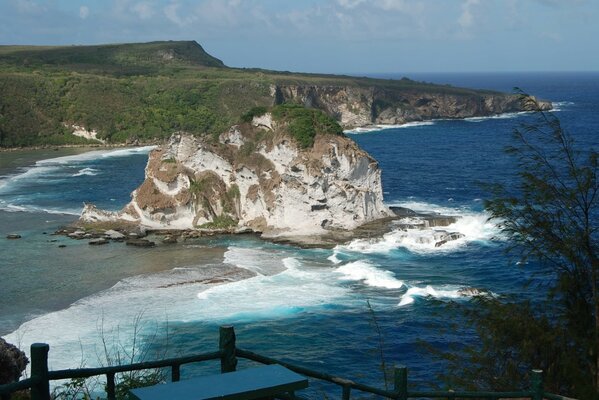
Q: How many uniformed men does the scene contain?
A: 0